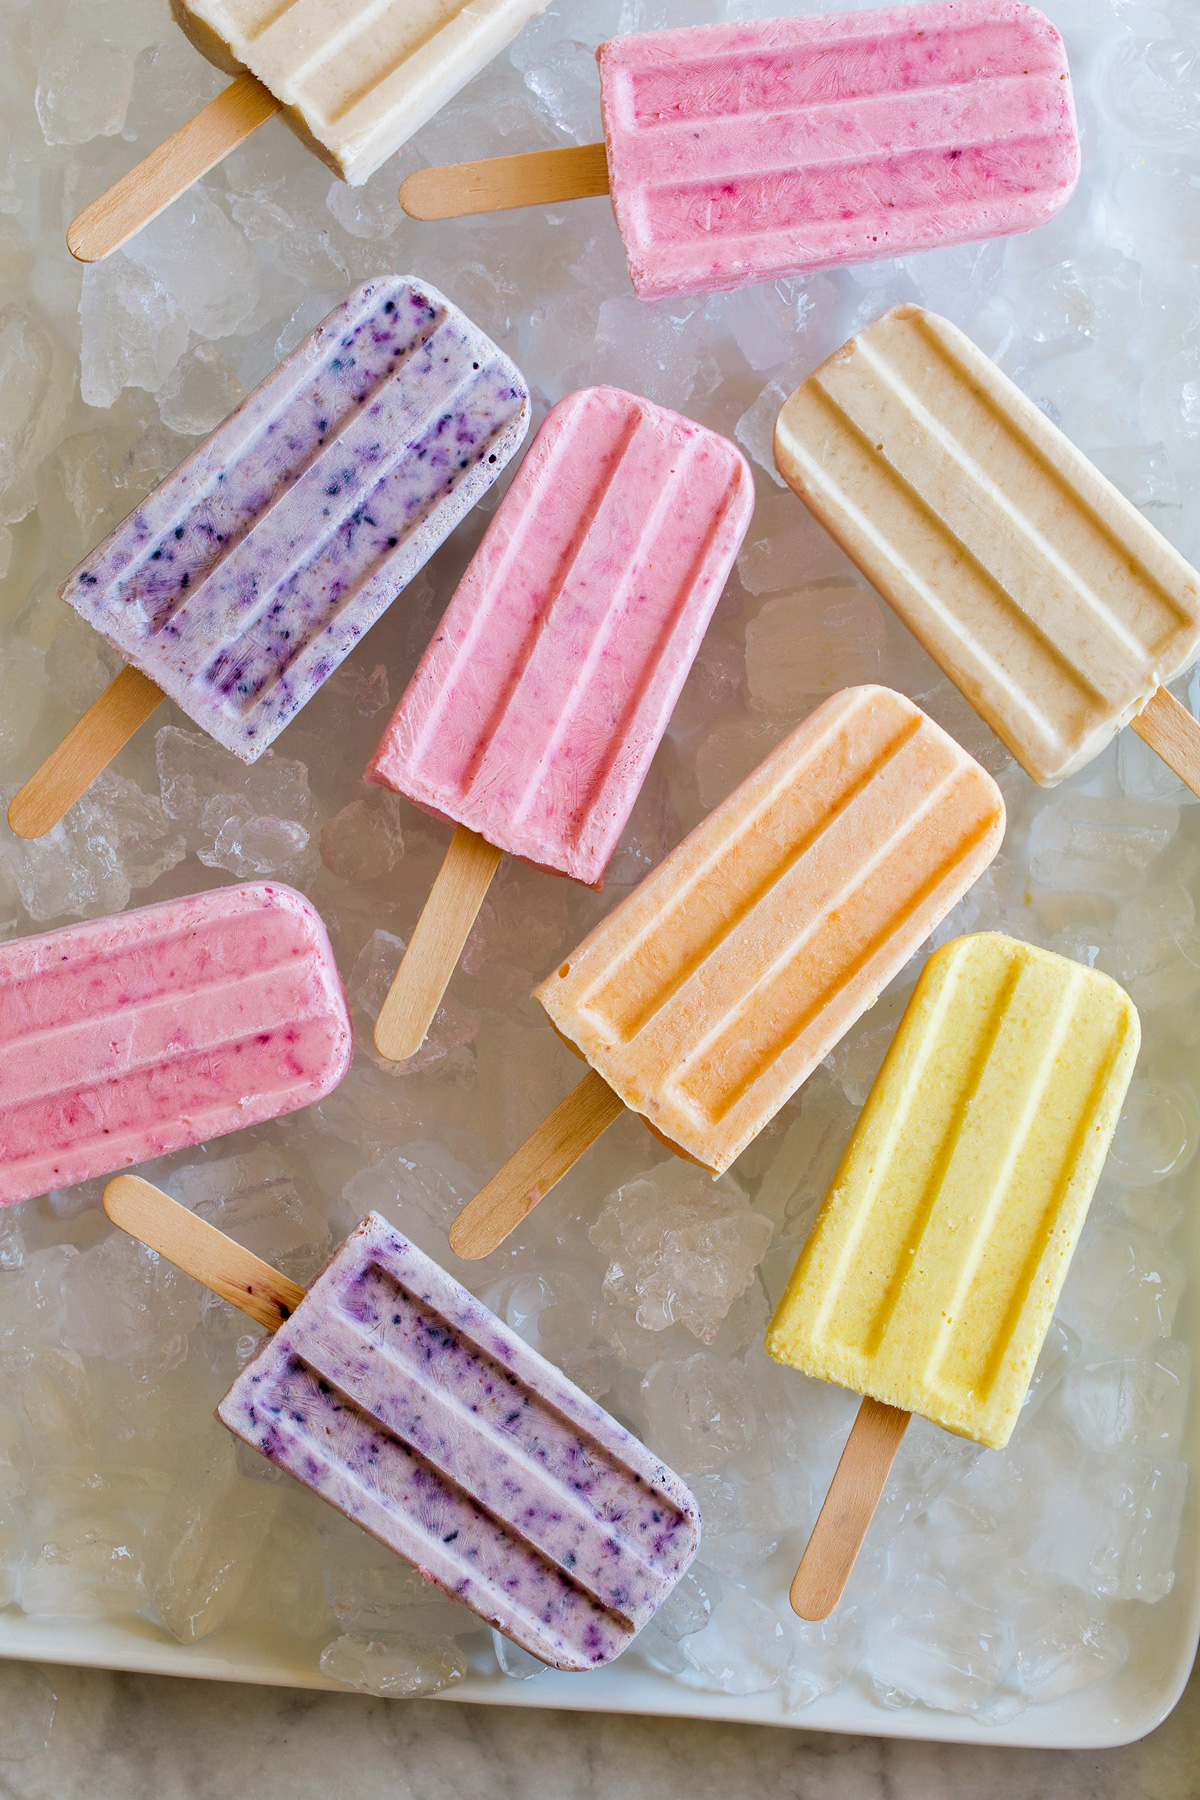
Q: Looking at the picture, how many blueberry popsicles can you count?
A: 2